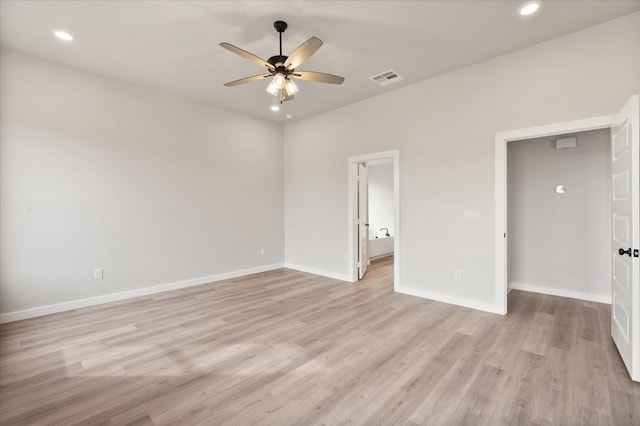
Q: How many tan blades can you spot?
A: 5